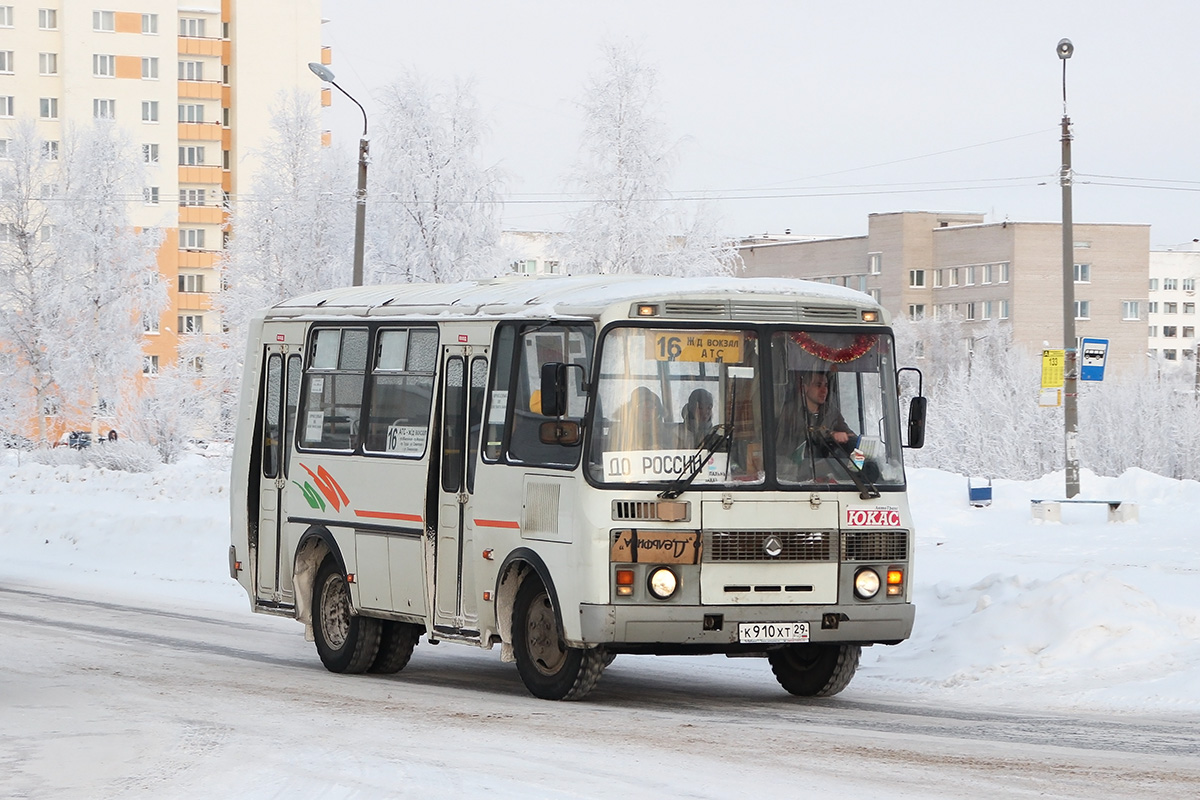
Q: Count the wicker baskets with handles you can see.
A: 0